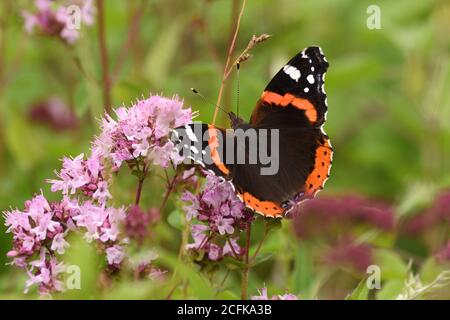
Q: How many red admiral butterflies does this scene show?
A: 1